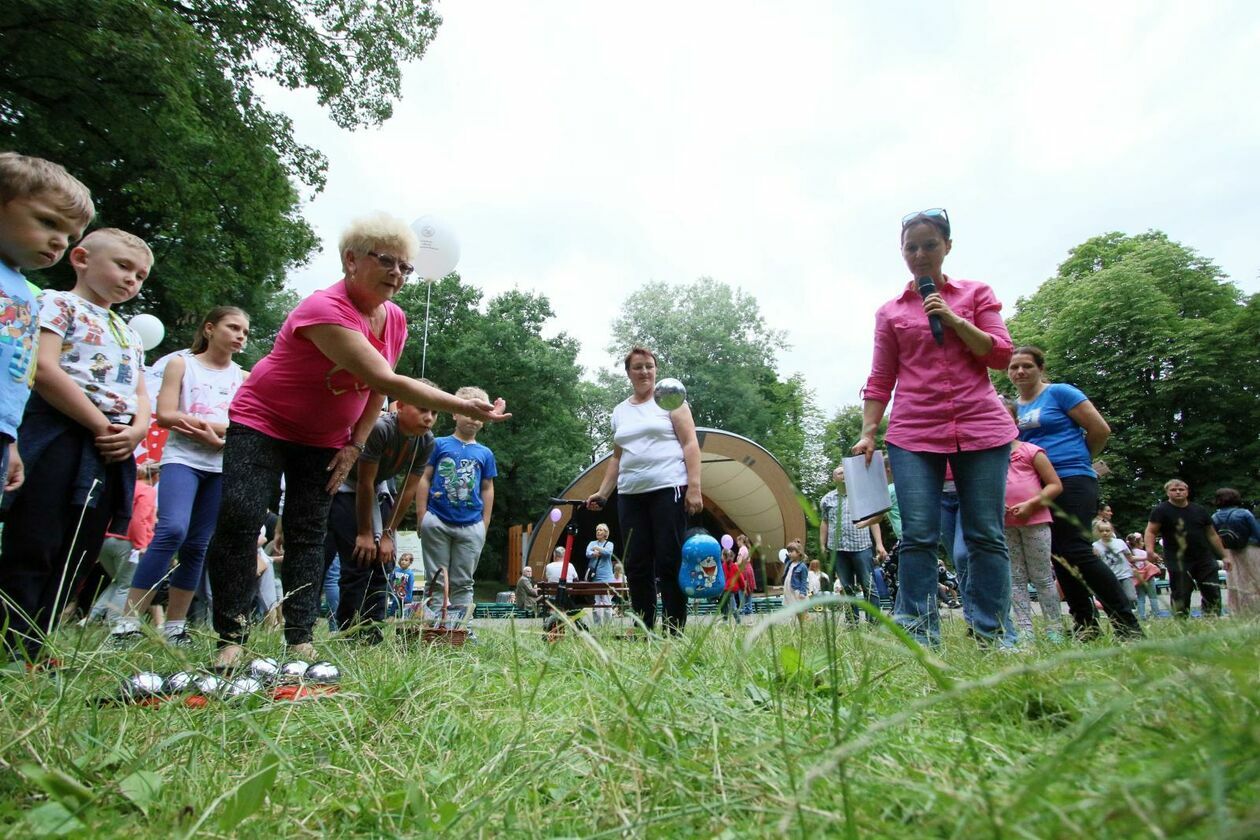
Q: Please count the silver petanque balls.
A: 8